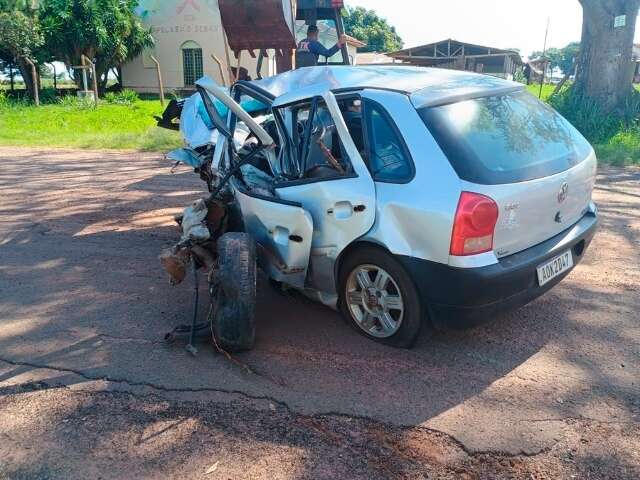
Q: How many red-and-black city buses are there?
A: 0